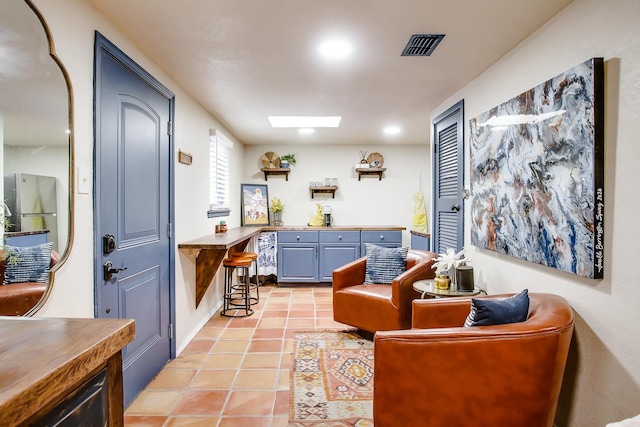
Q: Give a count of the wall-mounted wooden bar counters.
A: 1